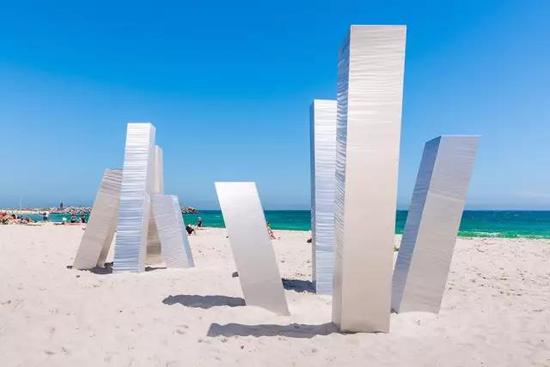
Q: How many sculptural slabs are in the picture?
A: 8